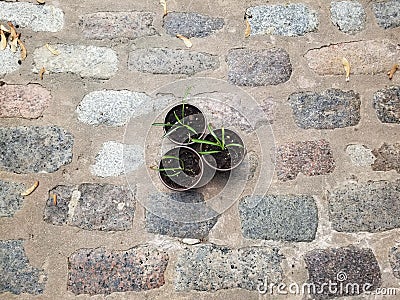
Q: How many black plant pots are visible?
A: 3